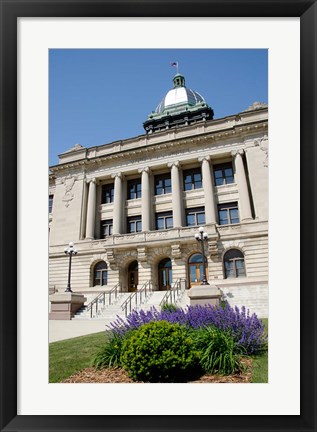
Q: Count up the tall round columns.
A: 6